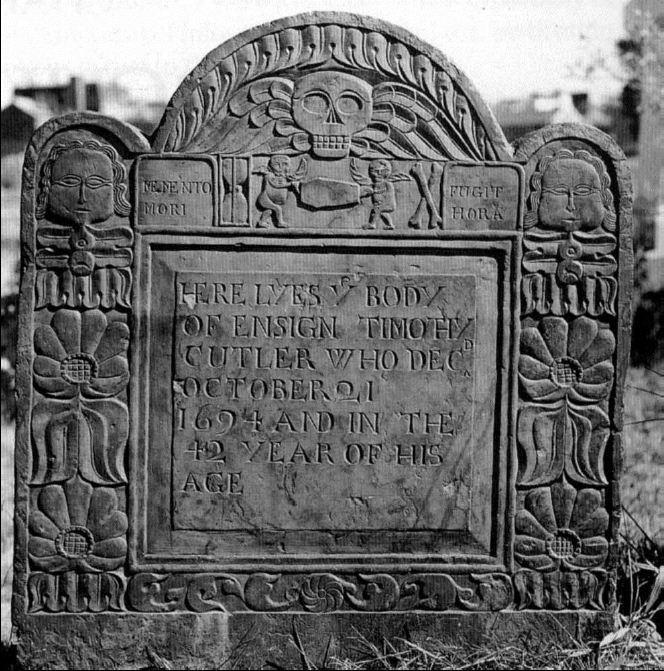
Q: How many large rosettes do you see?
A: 4